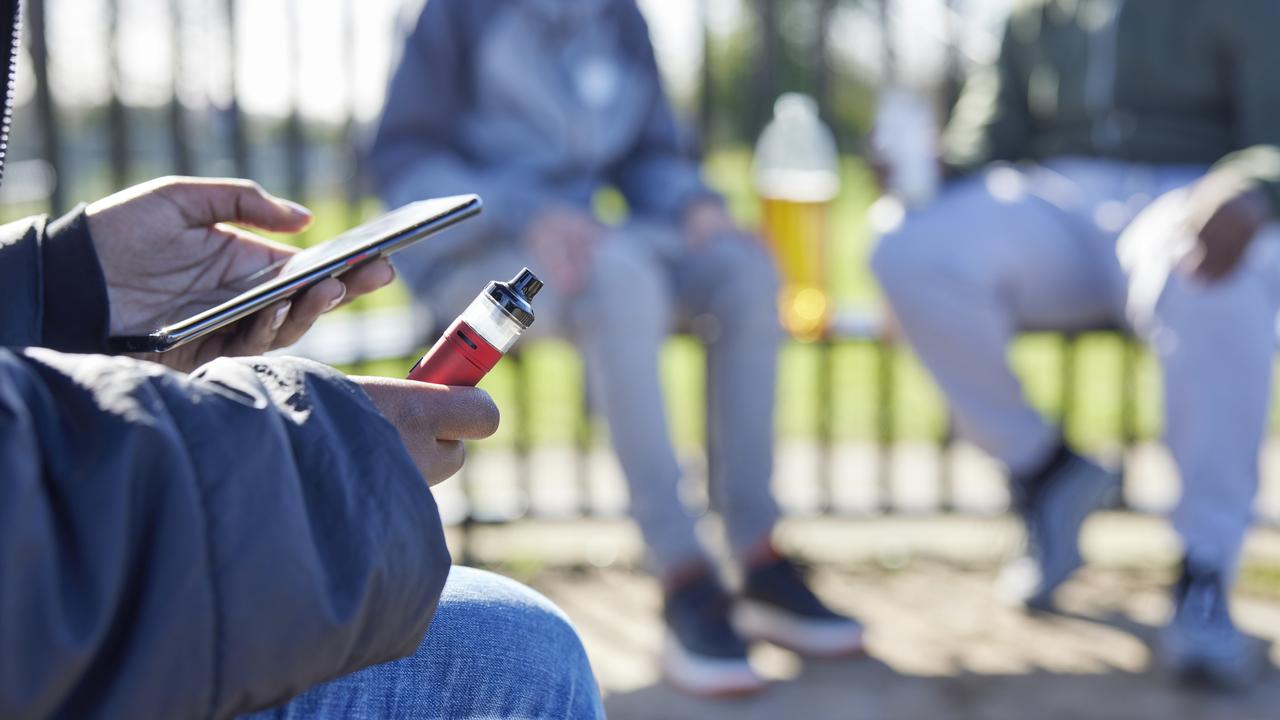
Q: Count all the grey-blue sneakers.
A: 2